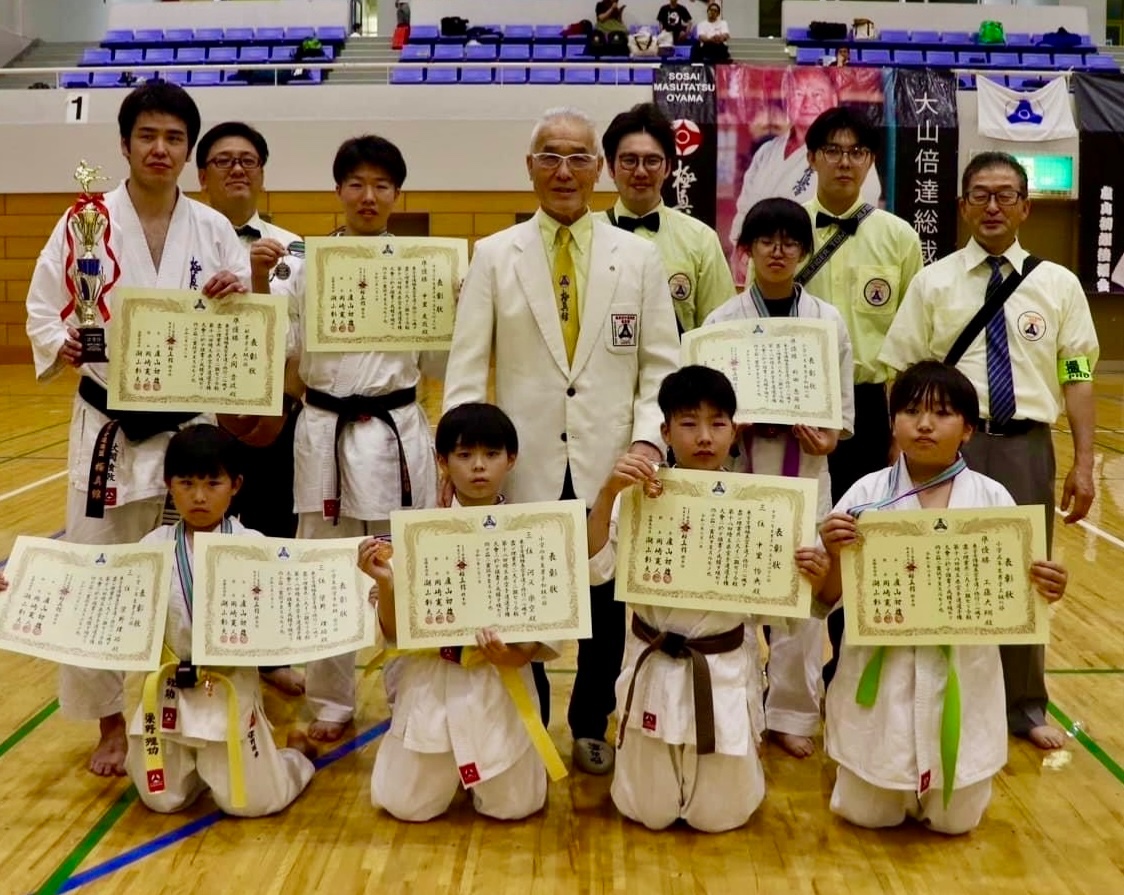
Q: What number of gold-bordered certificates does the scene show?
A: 8